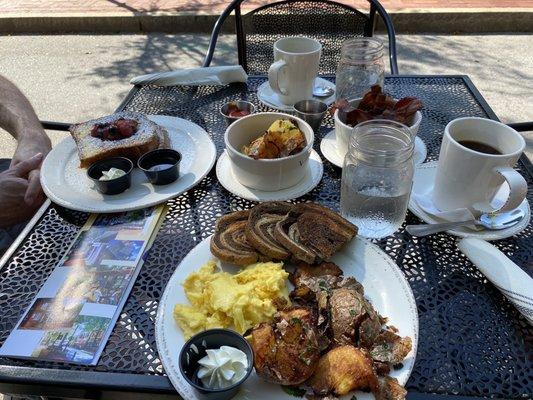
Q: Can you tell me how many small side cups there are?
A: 5